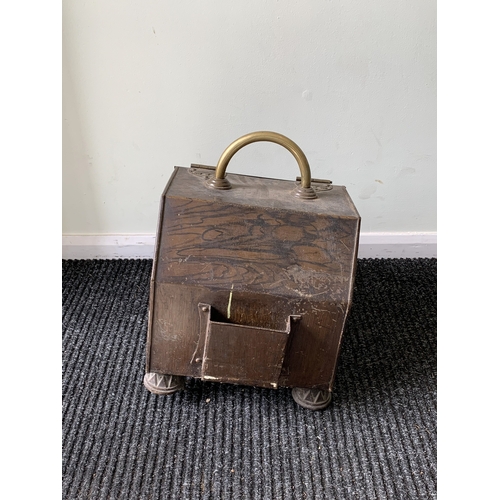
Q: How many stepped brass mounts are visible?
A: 2